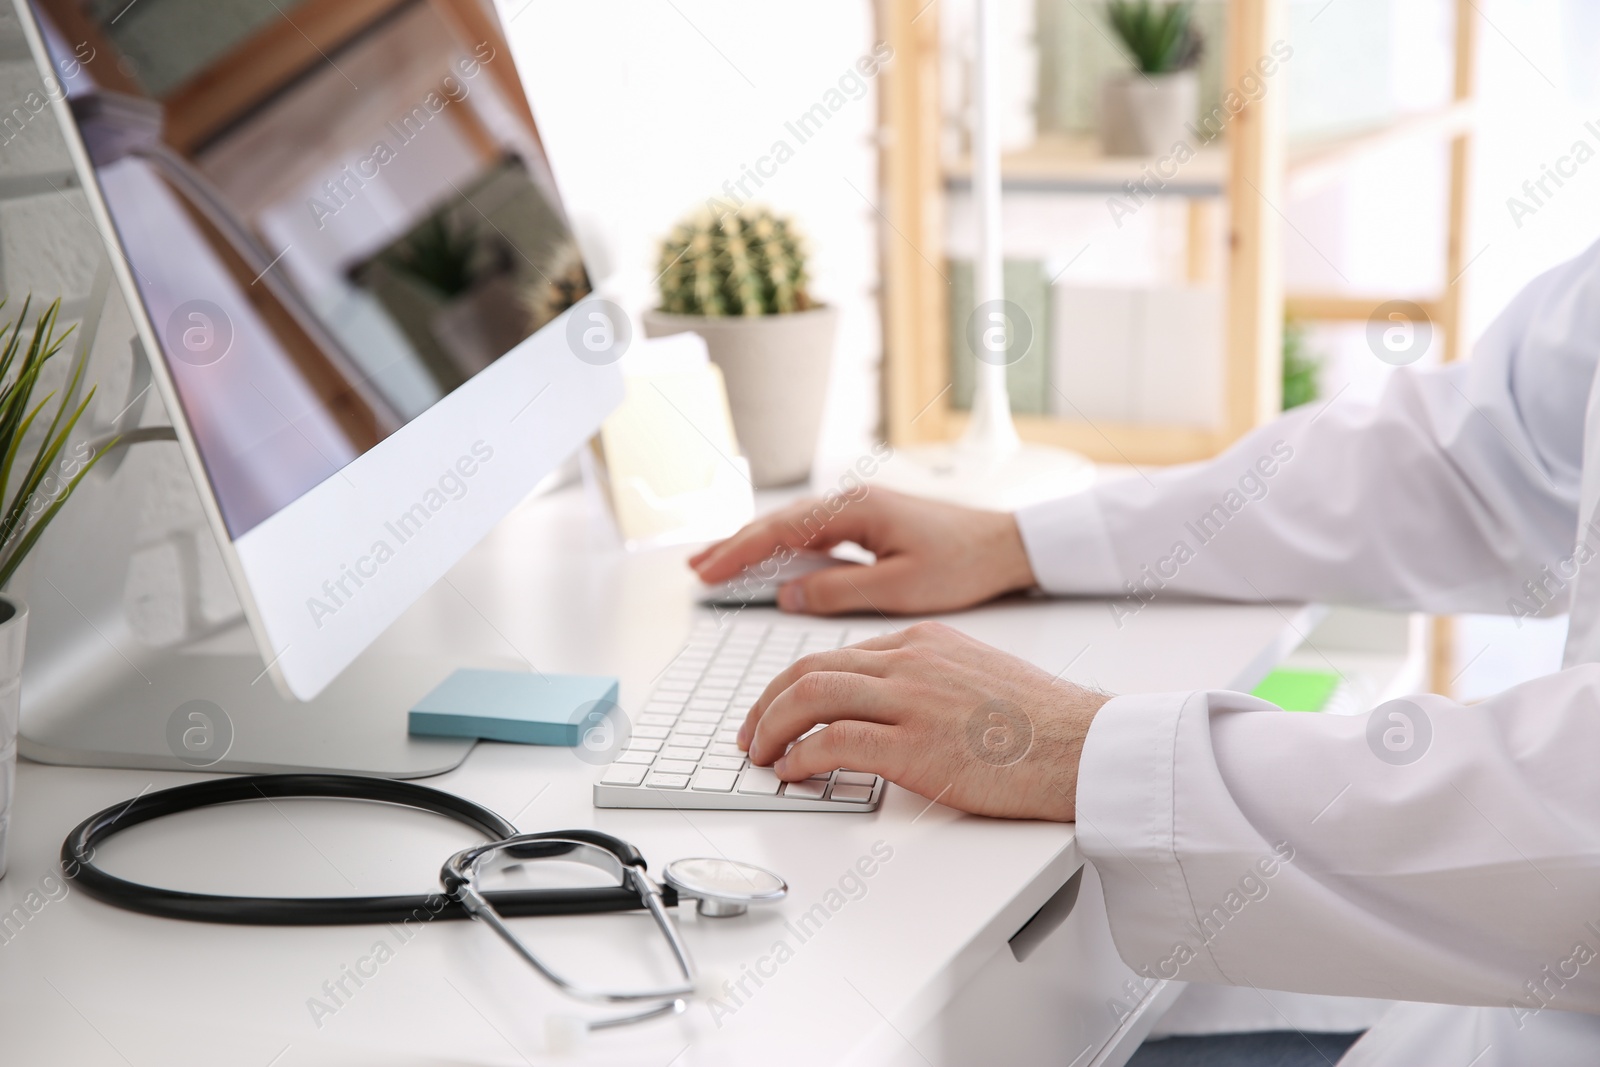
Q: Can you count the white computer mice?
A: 1